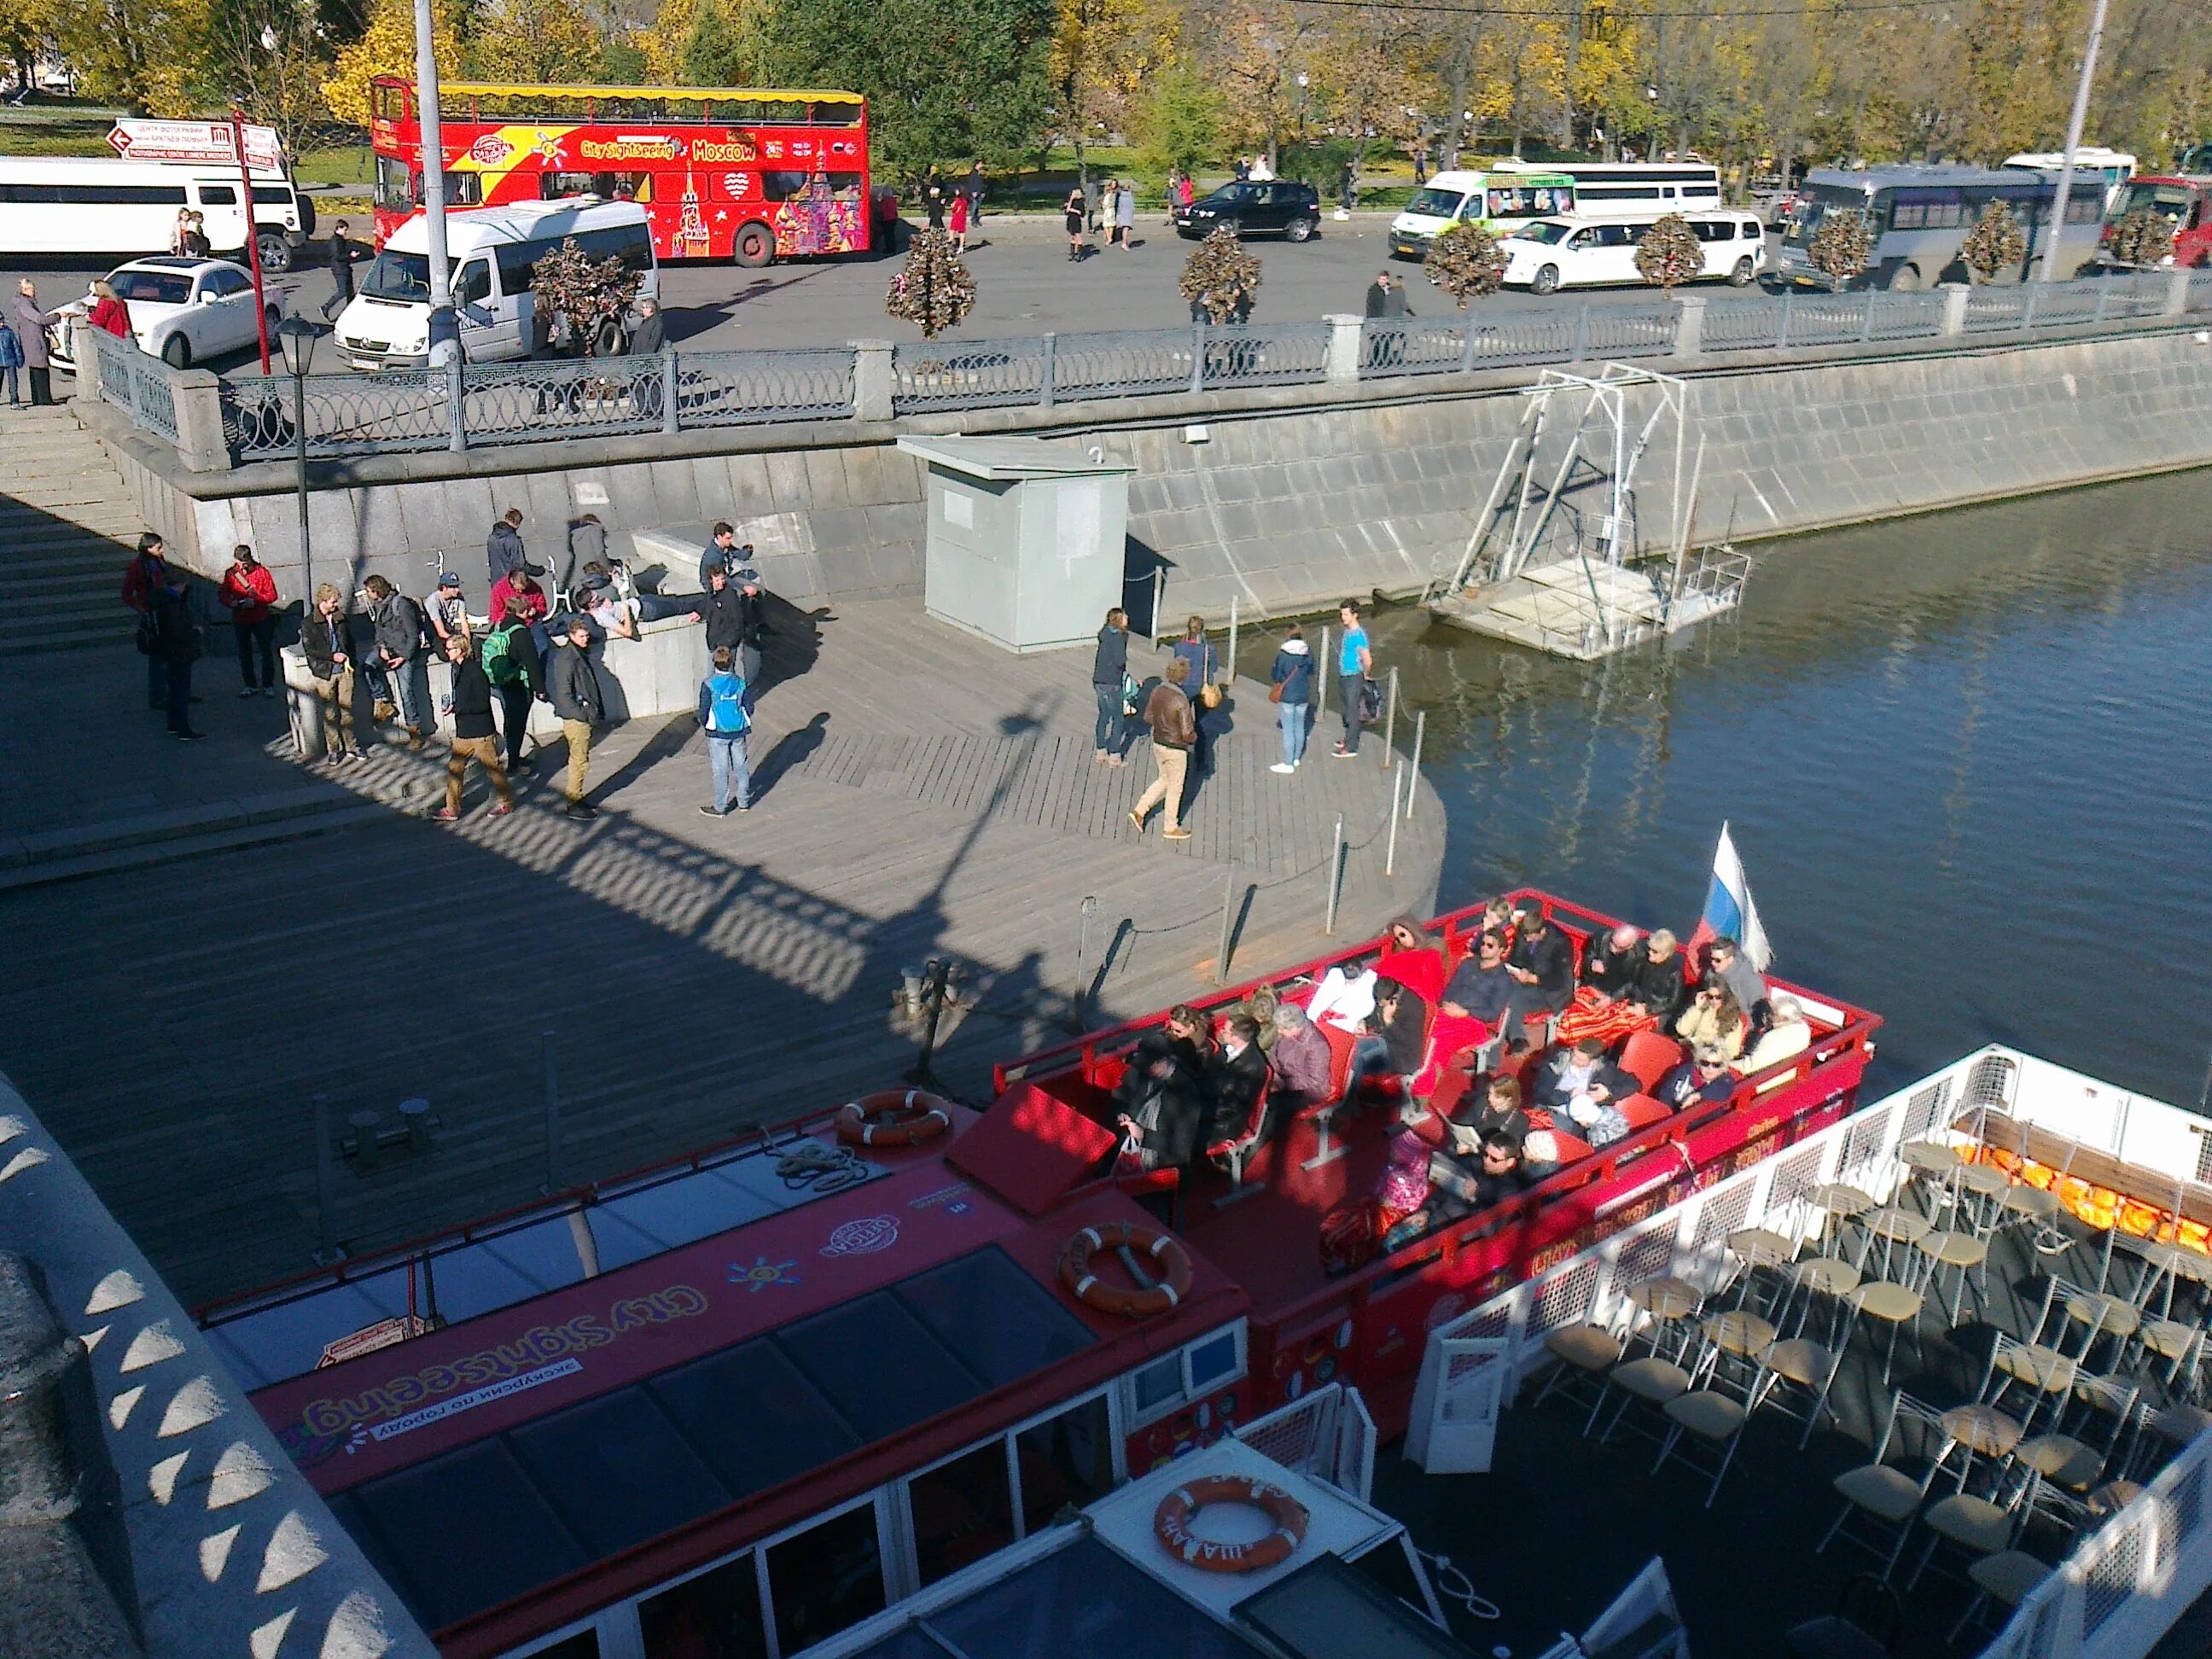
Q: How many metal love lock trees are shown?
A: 8